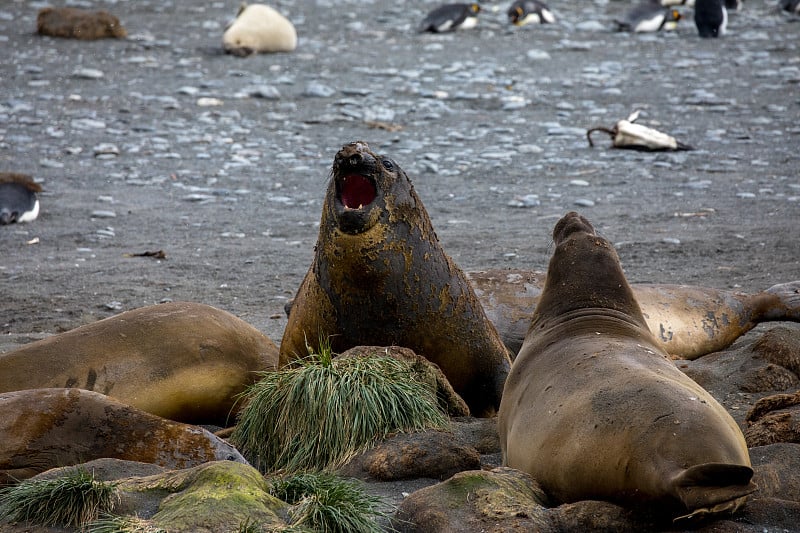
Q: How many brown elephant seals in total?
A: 5